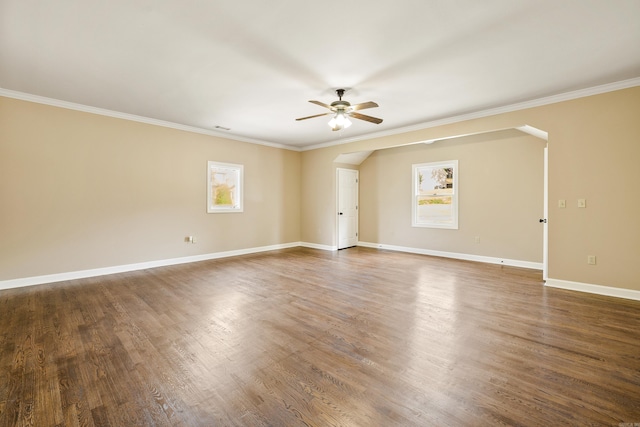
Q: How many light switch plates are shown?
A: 2